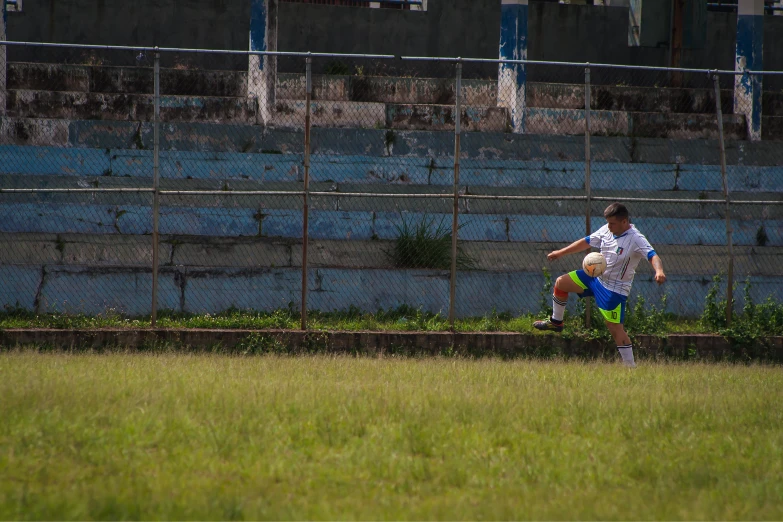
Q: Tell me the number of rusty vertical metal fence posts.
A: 5